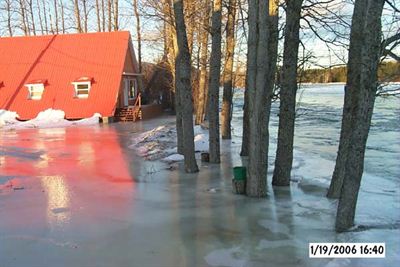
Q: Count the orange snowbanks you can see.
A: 0